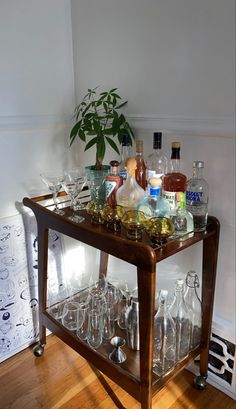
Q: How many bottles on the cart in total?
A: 12